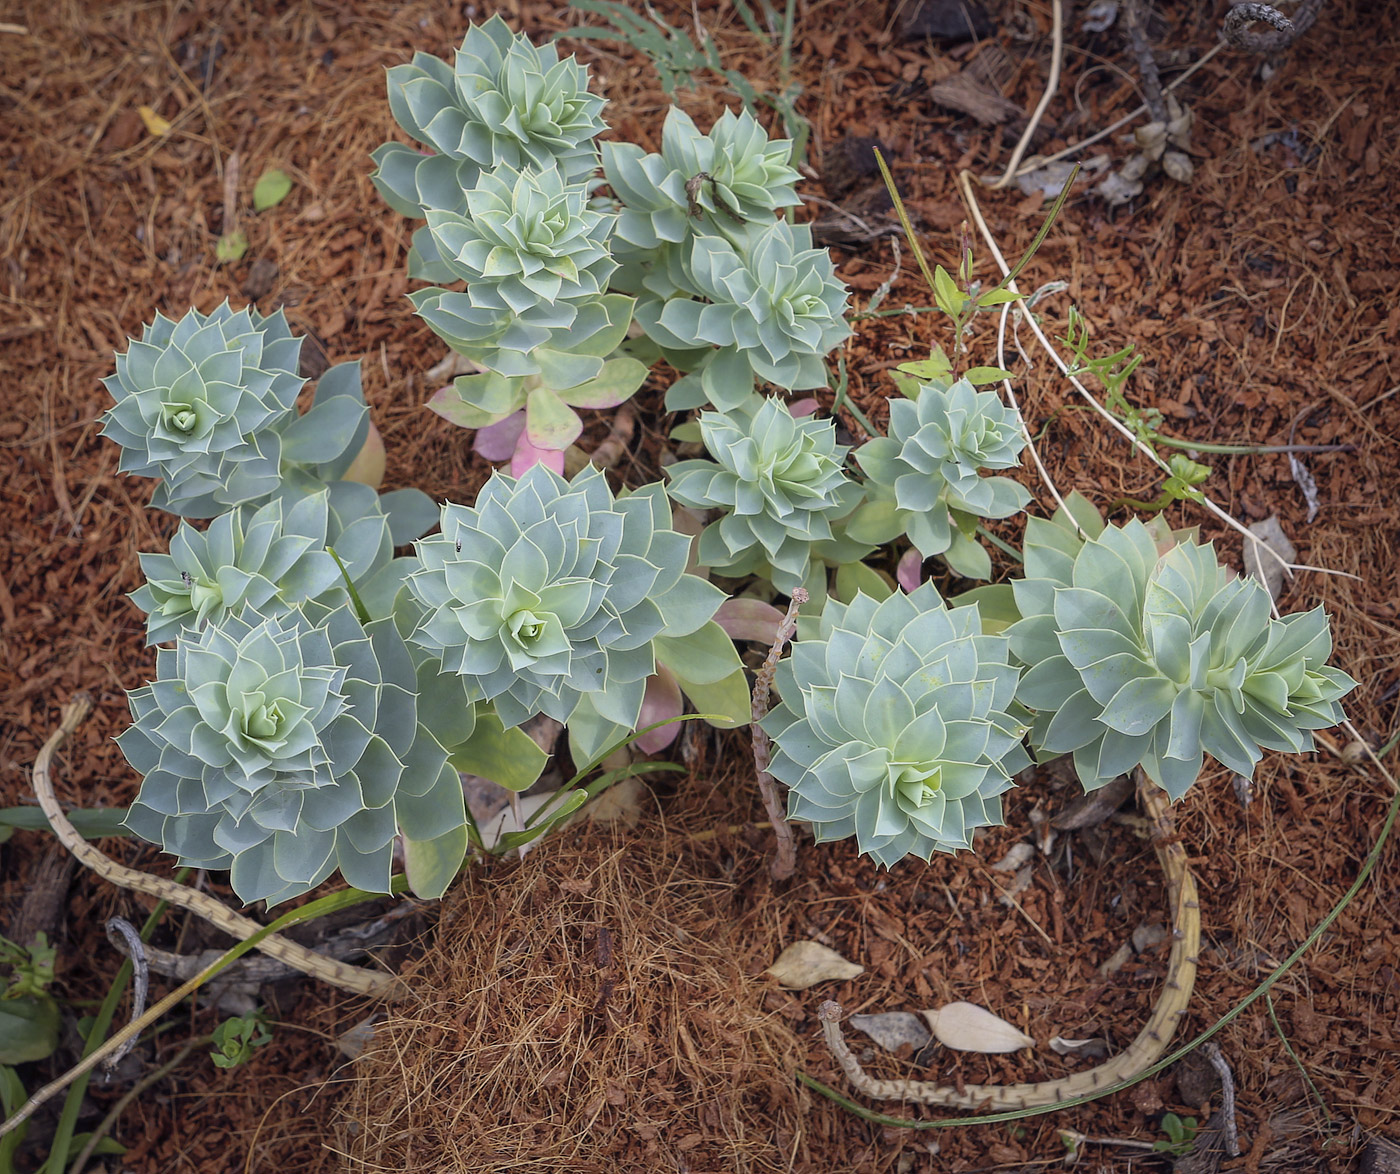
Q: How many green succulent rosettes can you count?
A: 12